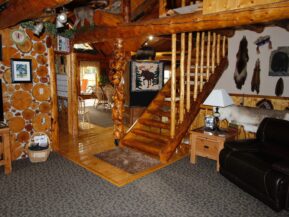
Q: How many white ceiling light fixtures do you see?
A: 2